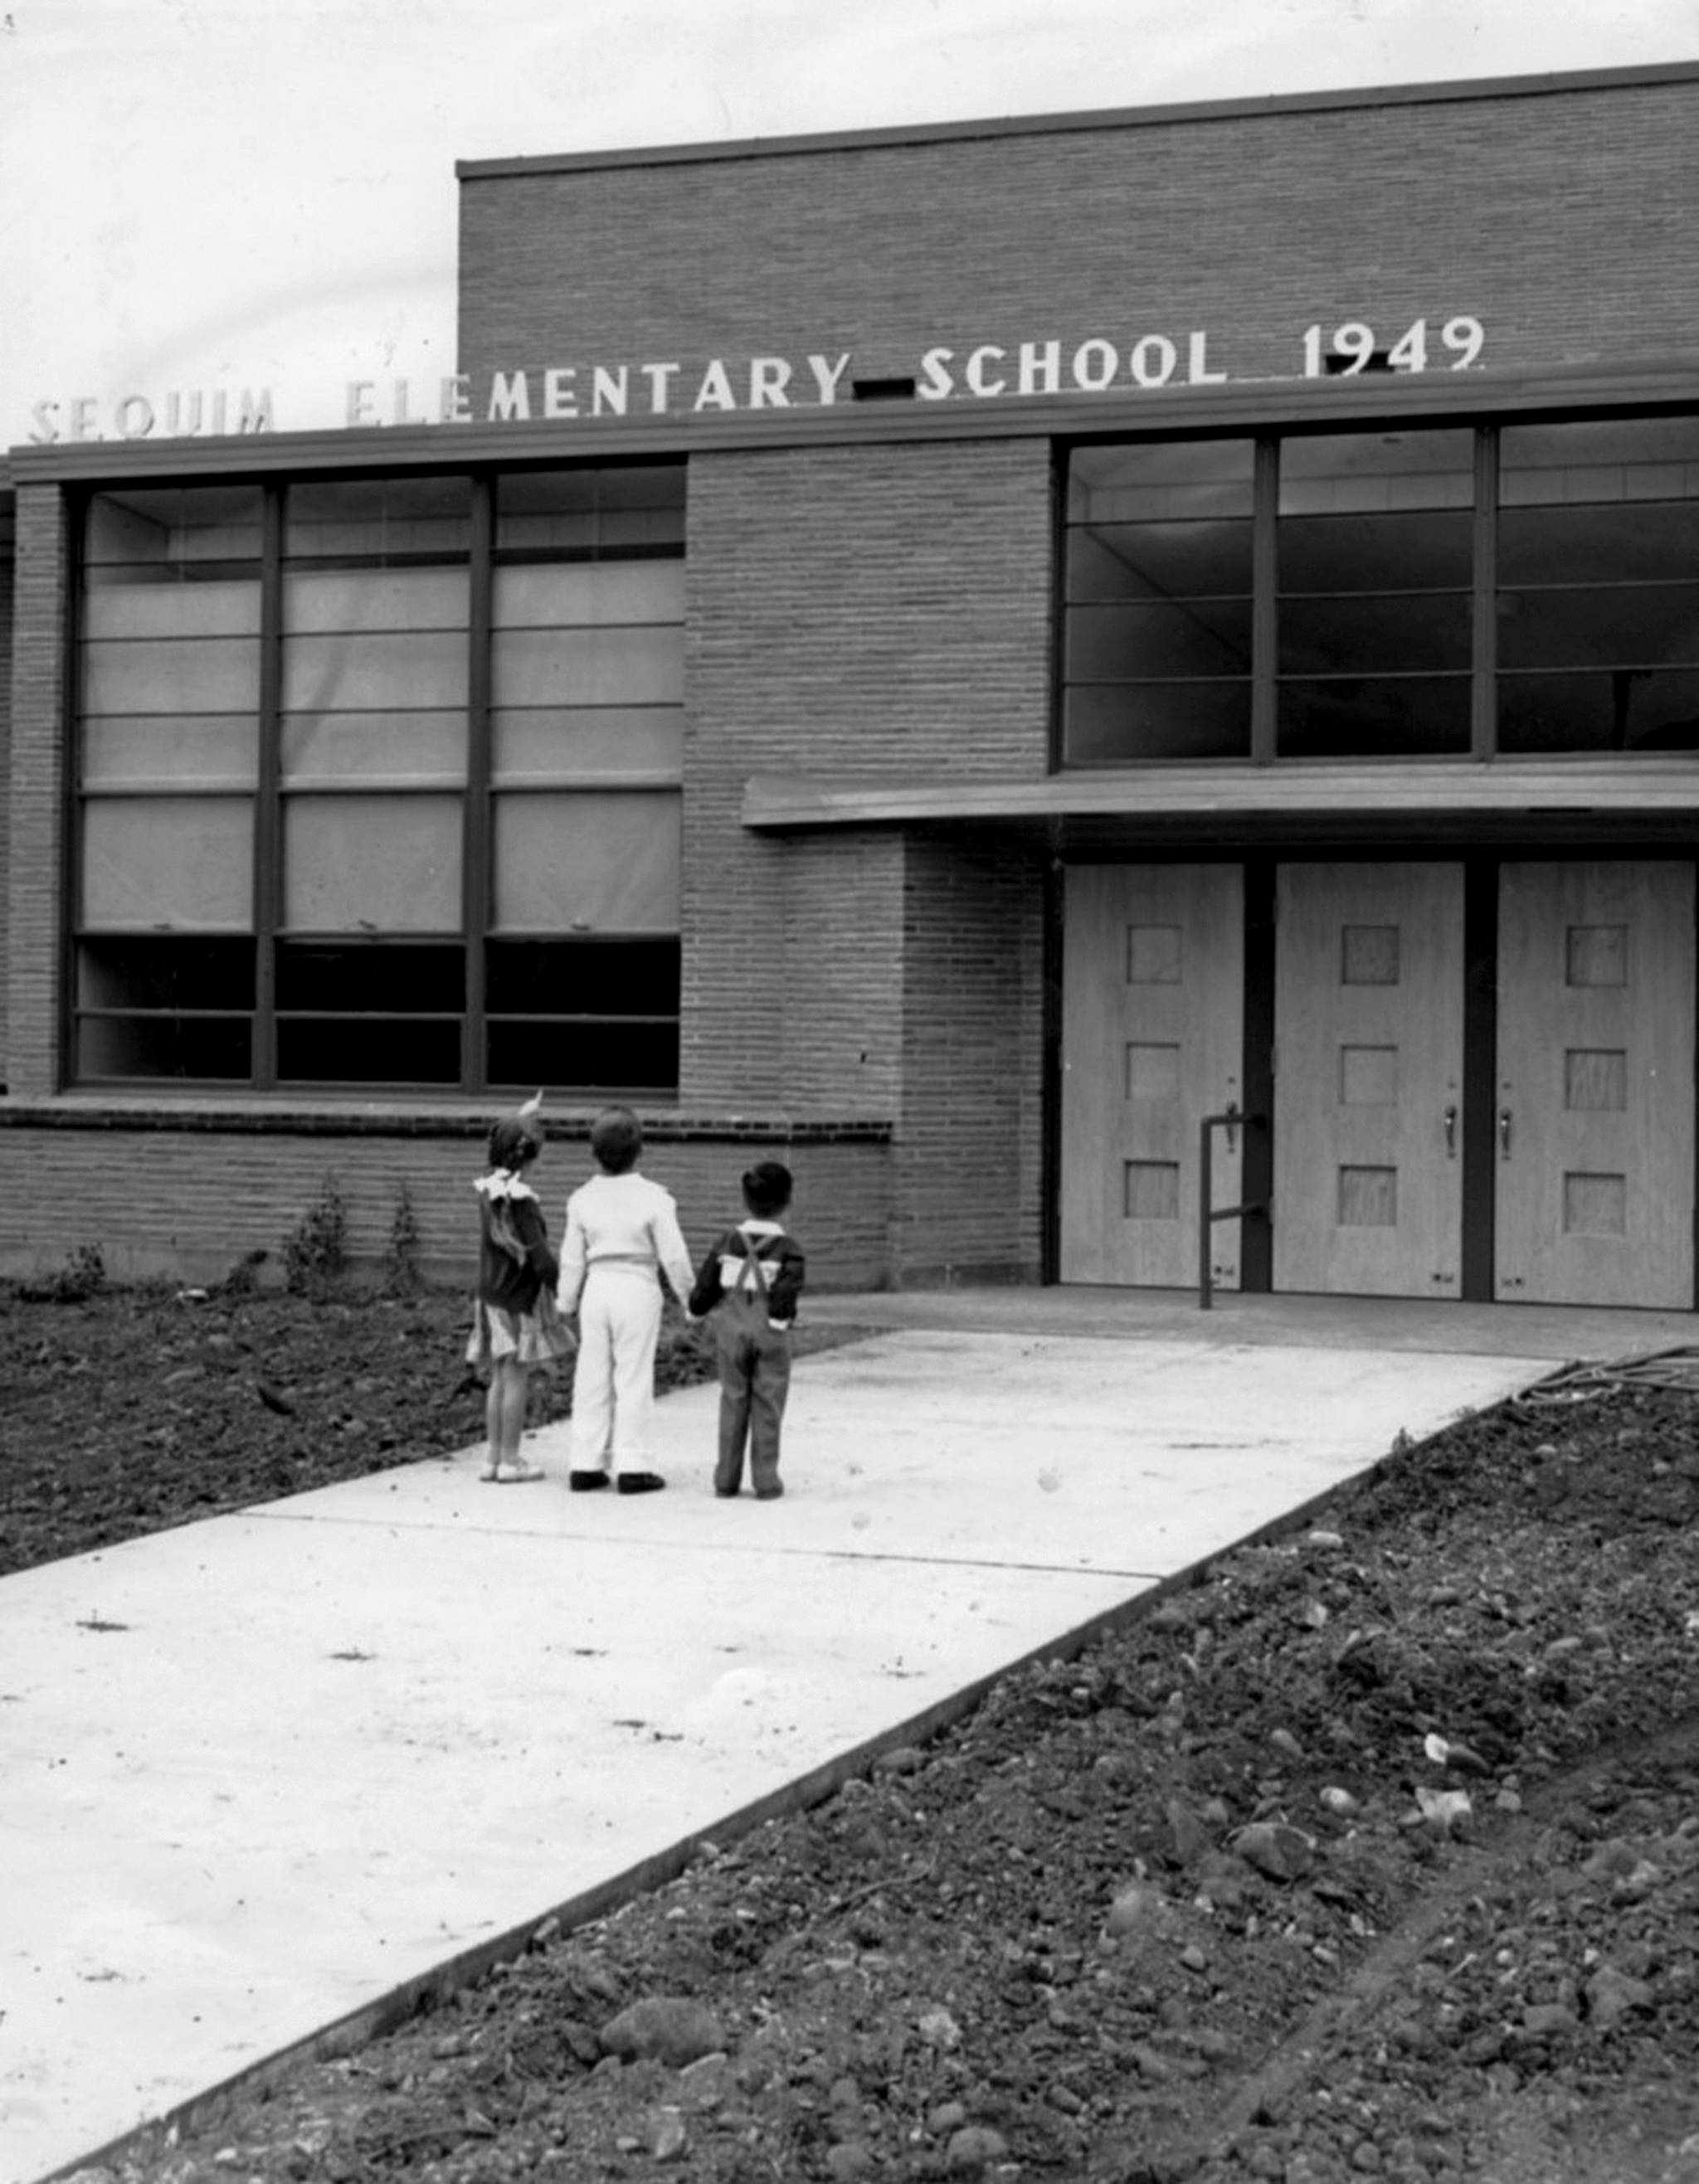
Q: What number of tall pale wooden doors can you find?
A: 3